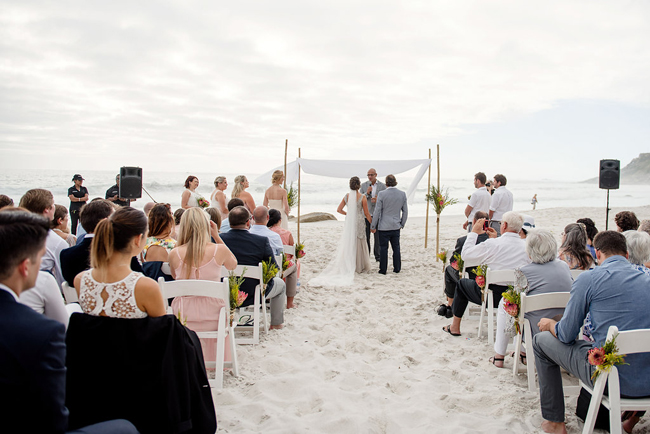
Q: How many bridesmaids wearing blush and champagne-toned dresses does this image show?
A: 4